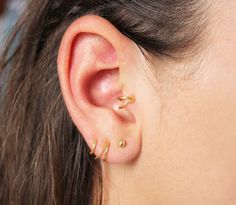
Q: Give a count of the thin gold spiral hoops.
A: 2